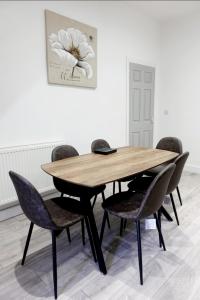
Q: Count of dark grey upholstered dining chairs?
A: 6